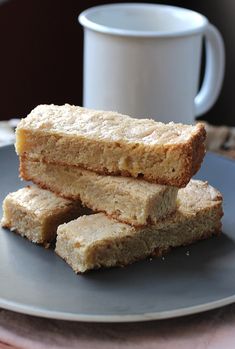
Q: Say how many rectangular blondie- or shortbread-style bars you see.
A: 4